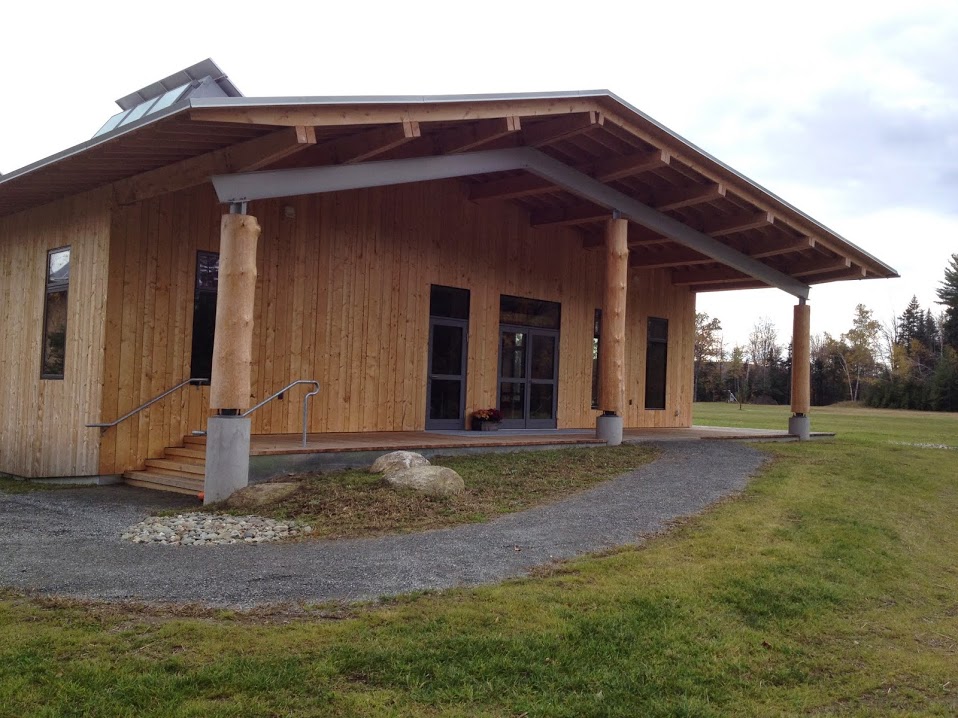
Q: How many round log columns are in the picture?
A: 3